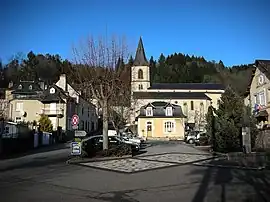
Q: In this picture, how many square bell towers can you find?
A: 1